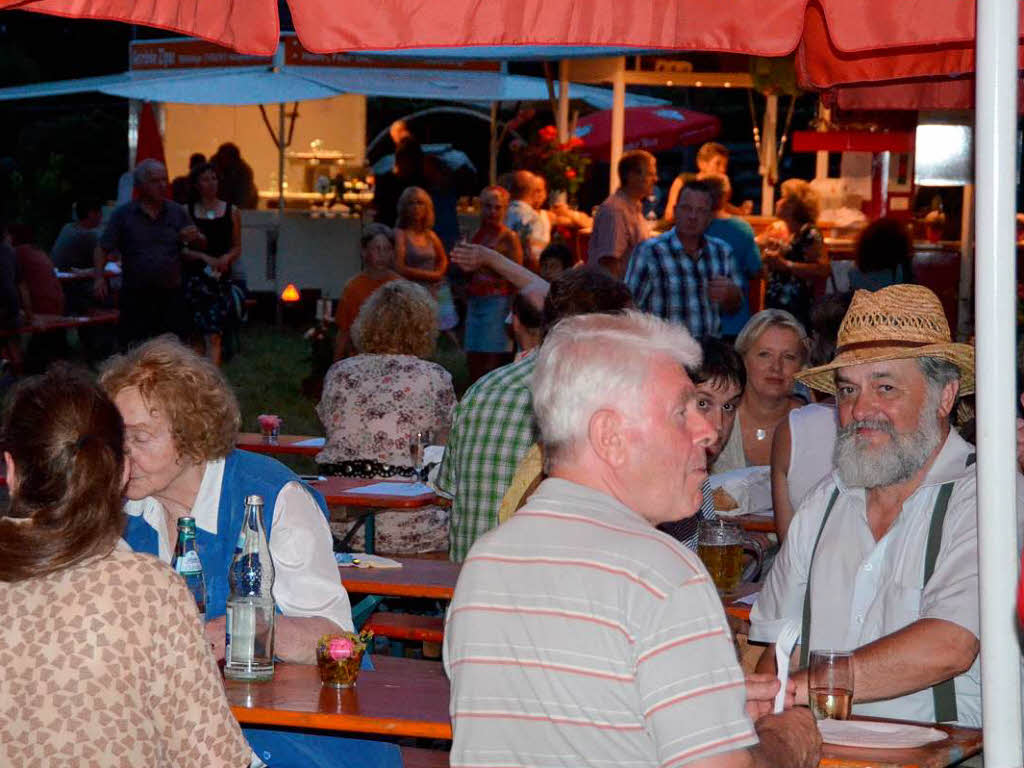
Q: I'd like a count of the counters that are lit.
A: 2